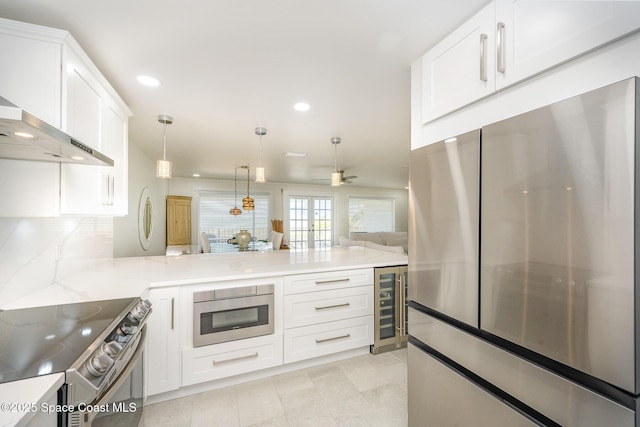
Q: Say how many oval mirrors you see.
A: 1